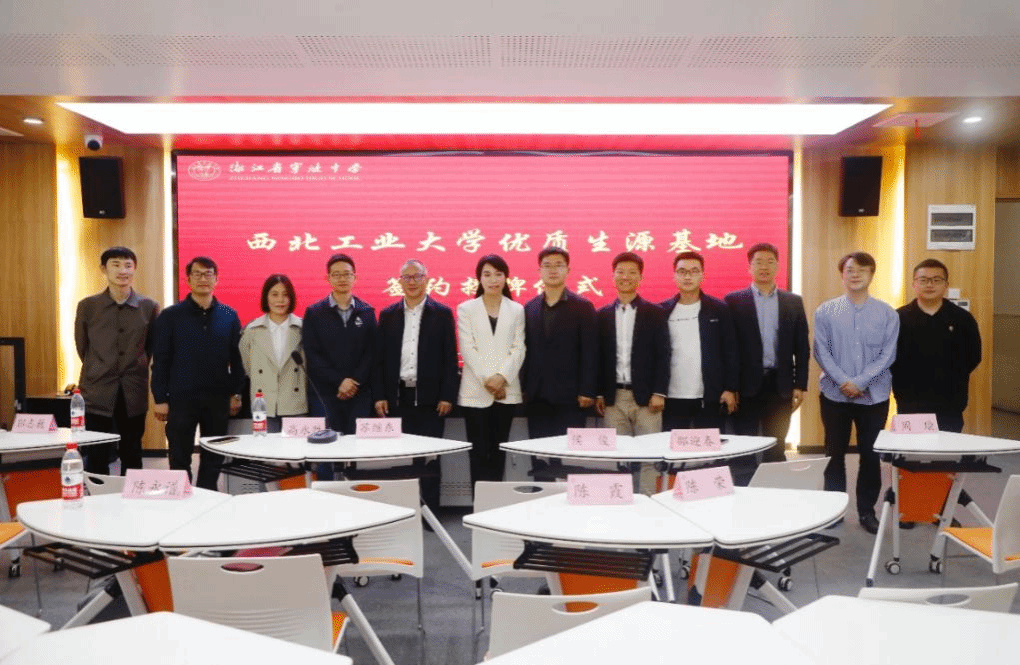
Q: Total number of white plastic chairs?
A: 9